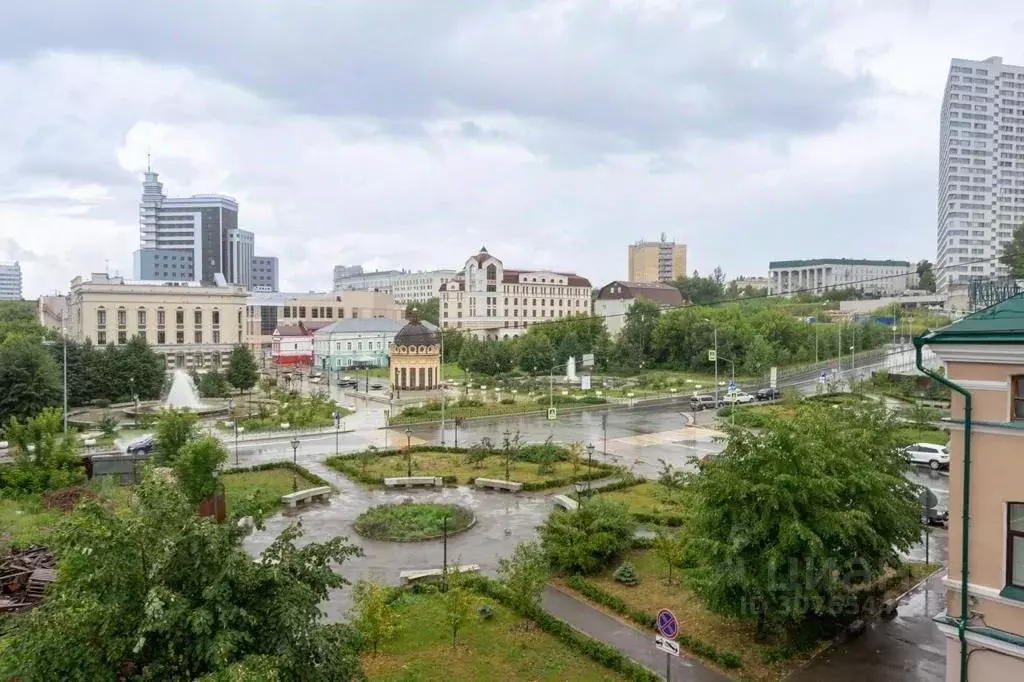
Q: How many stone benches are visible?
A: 5